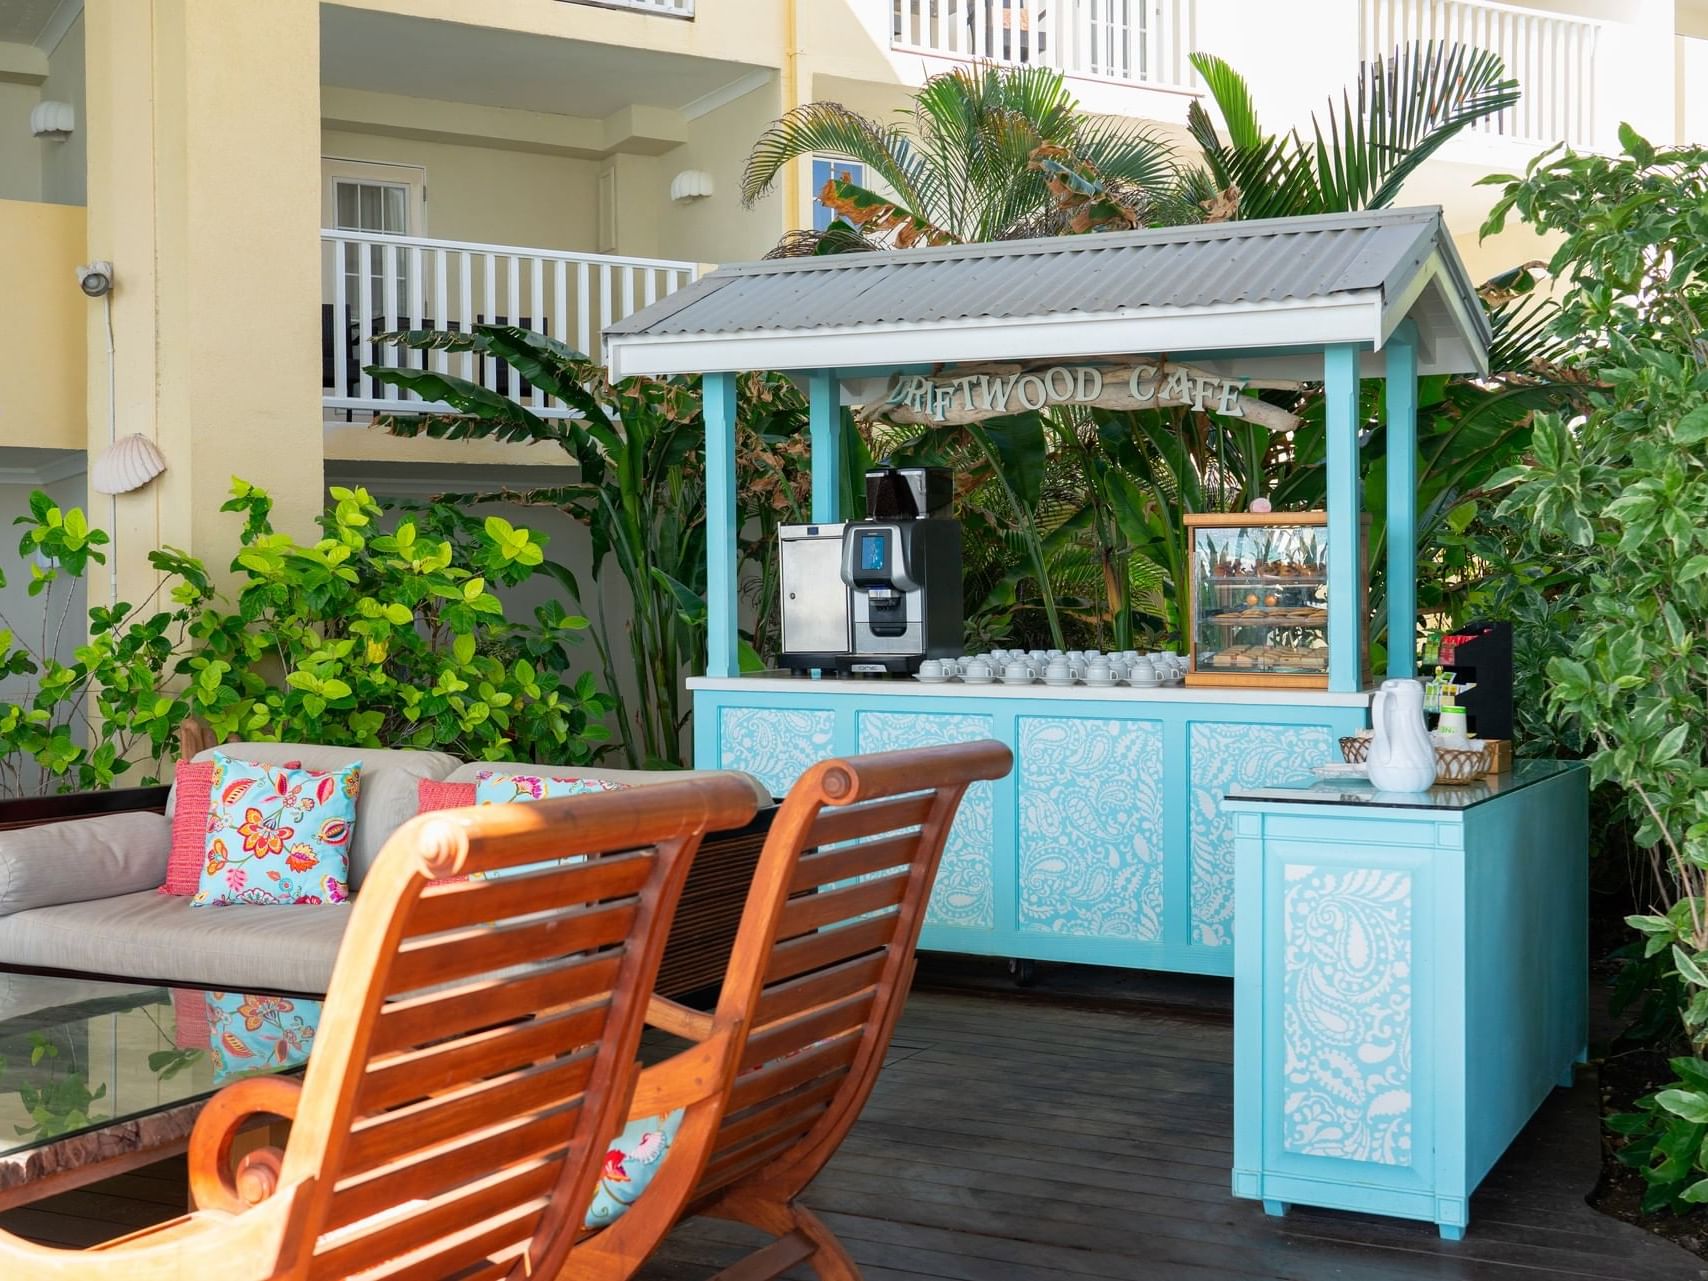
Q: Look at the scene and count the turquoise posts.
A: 4